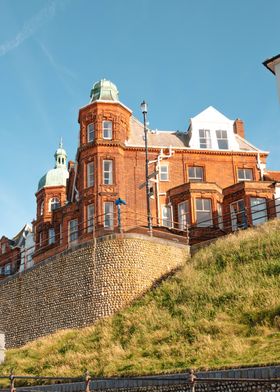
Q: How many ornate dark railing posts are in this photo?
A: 3